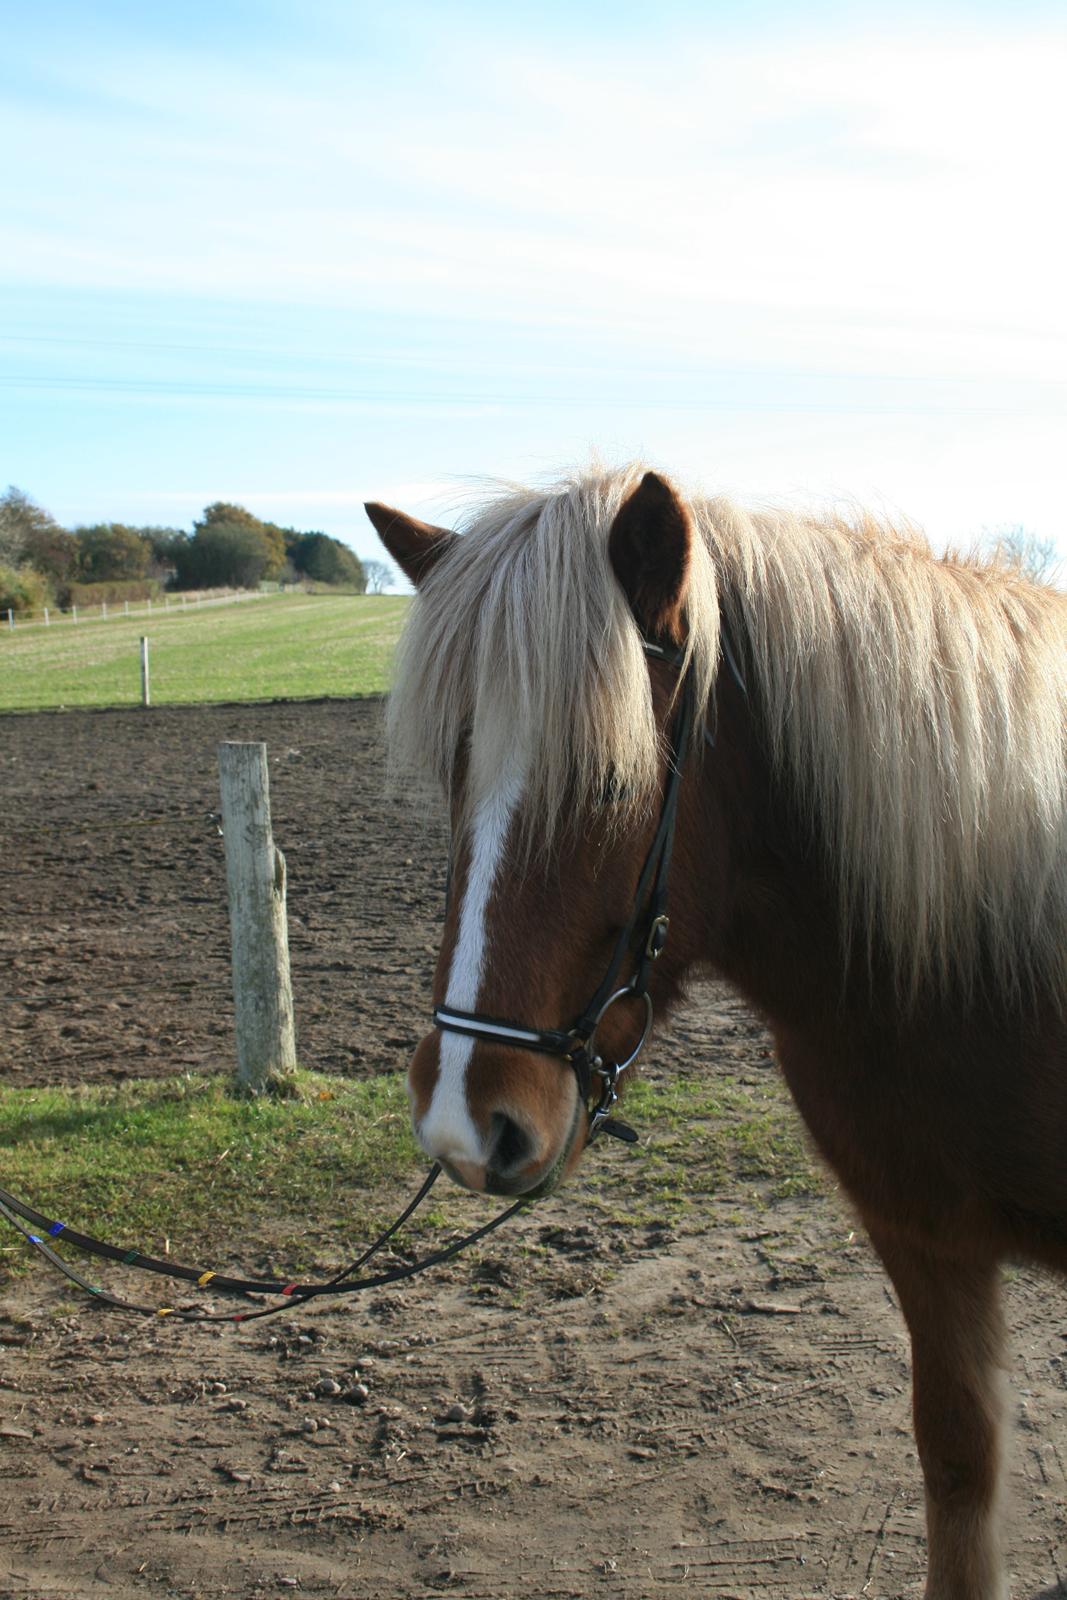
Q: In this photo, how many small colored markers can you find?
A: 8